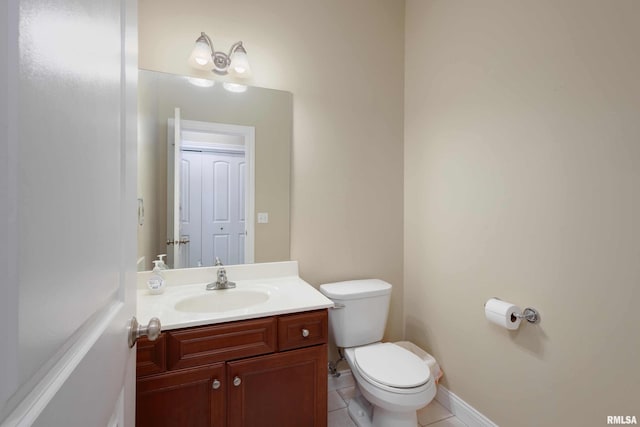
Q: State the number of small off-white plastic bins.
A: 1